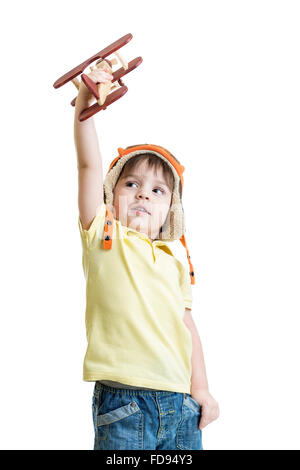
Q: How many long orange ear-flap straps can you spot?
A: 2